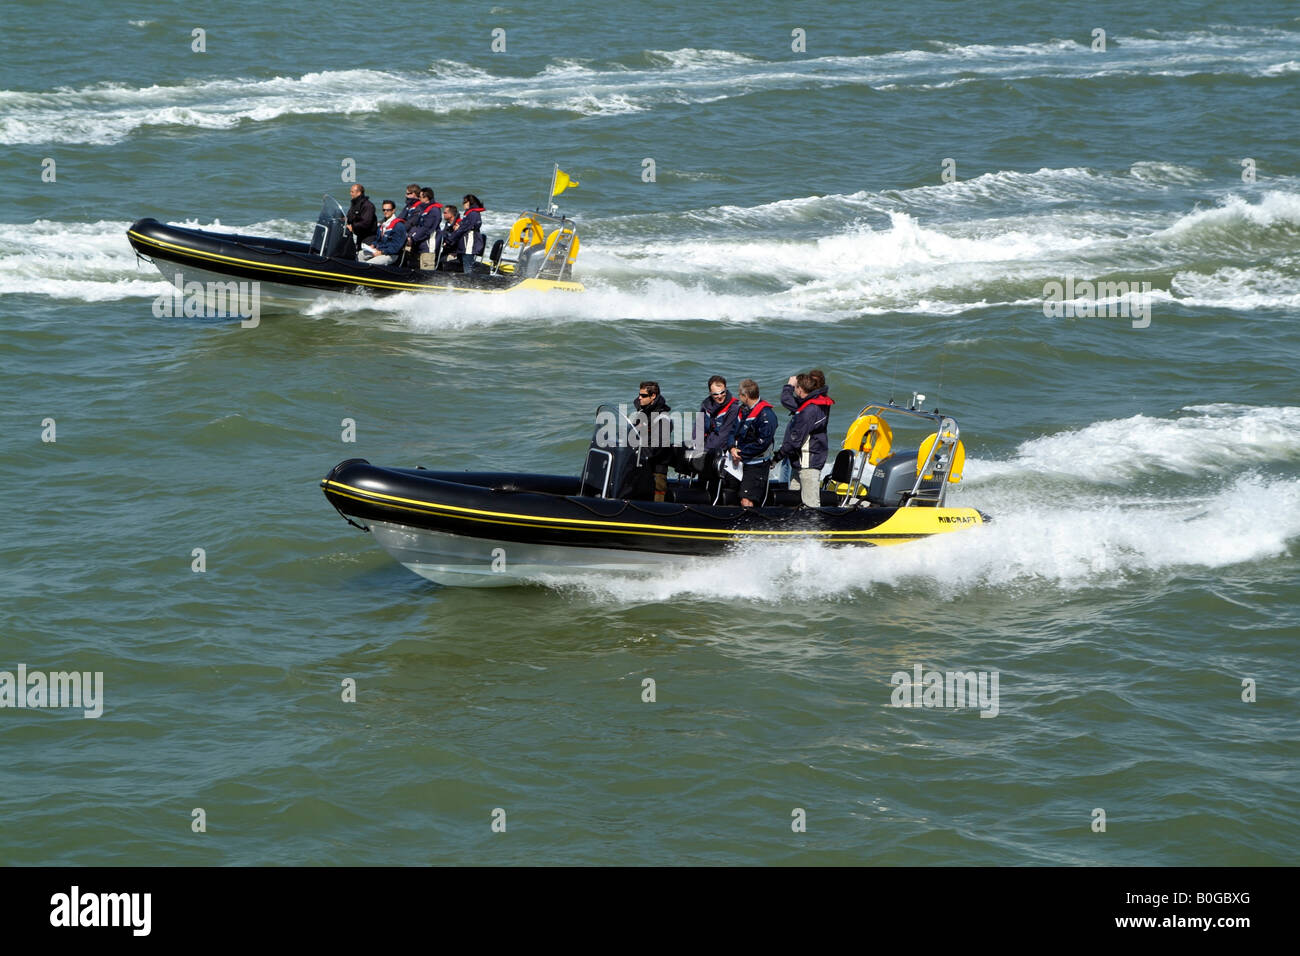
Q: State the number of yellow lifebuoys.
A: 4